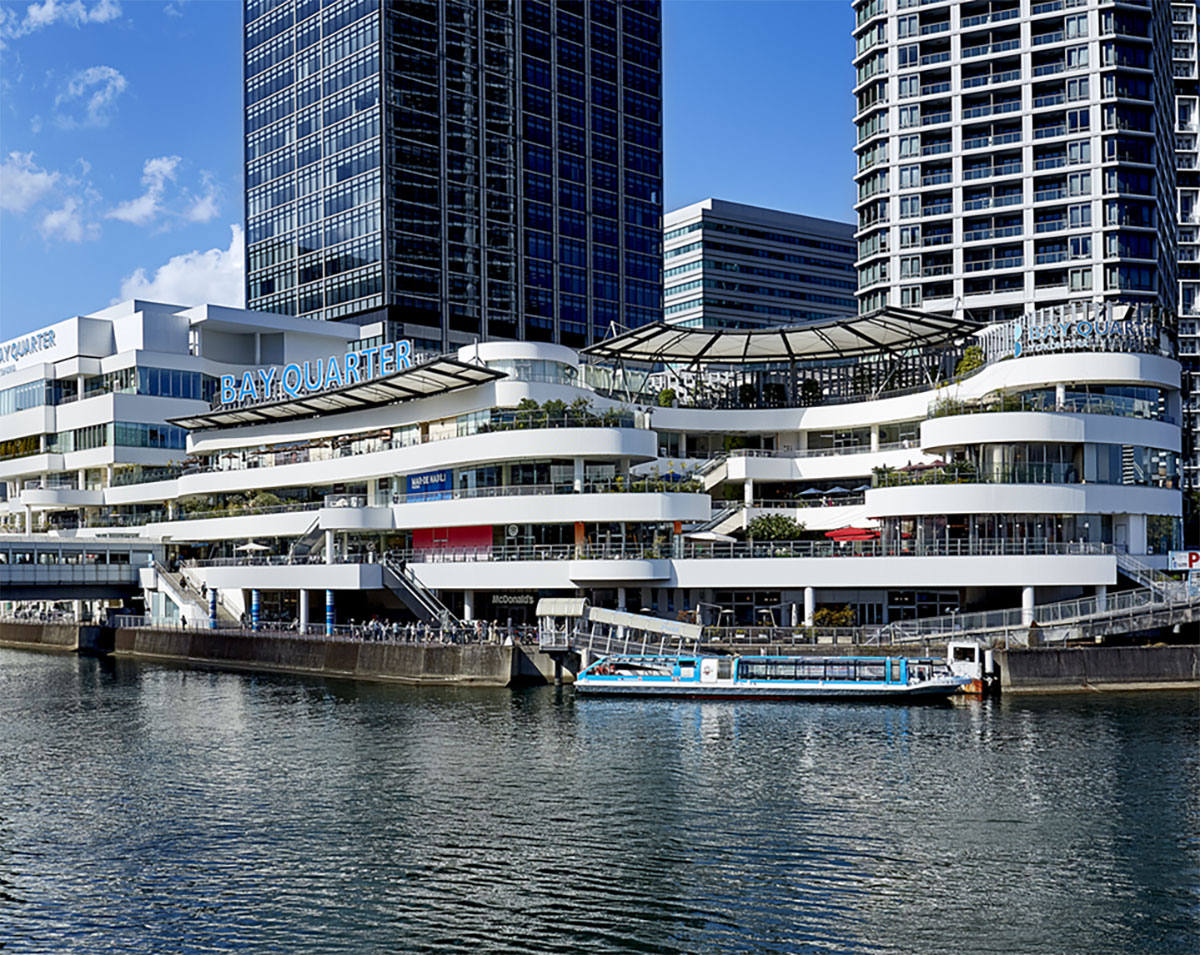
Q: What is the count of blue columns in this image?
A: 3